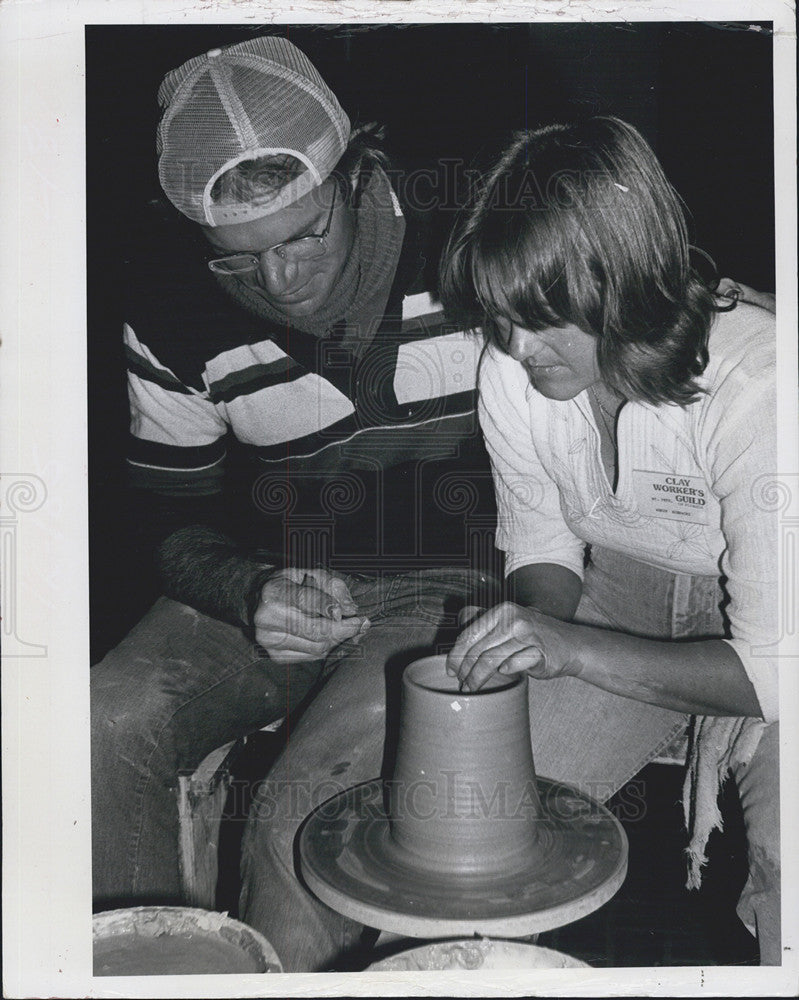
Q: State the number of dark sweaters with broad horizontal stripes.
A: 1